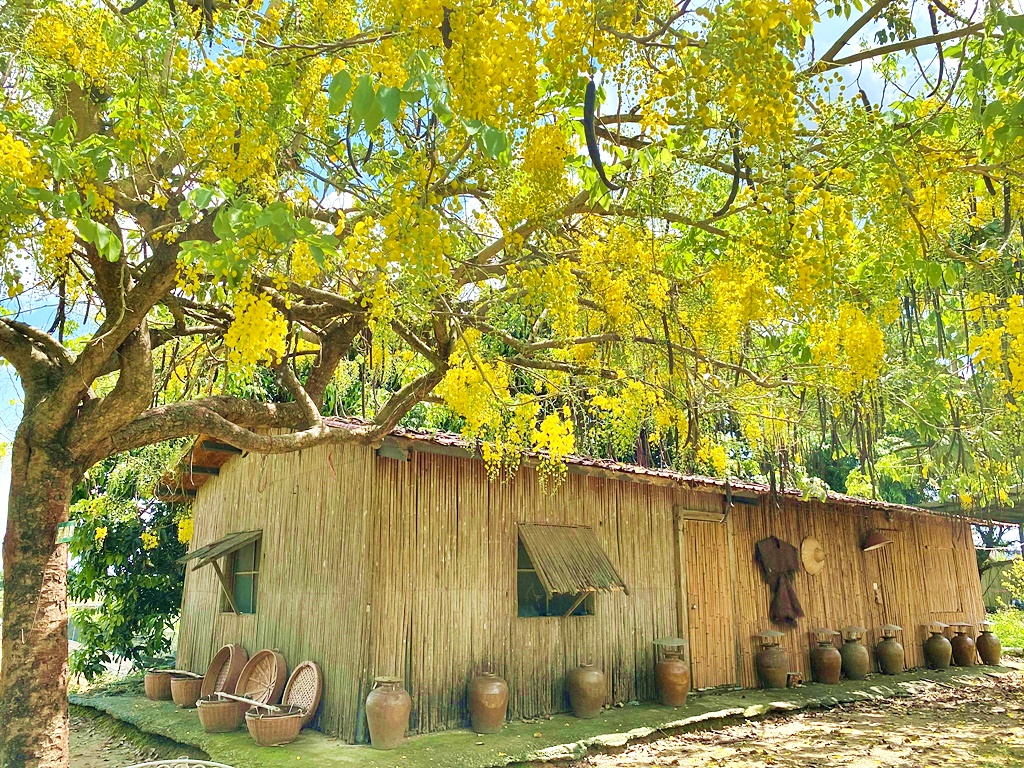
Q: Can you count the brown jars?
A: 11